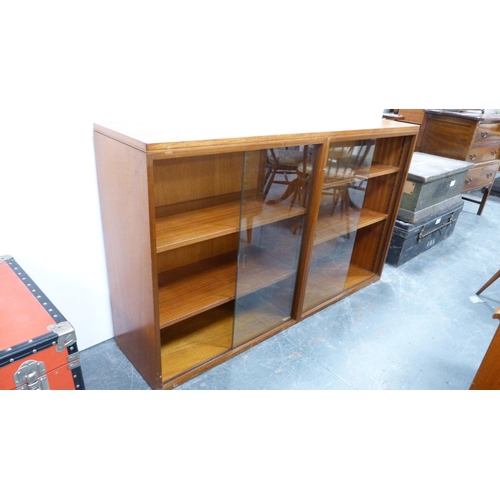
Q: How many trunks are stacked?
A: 2